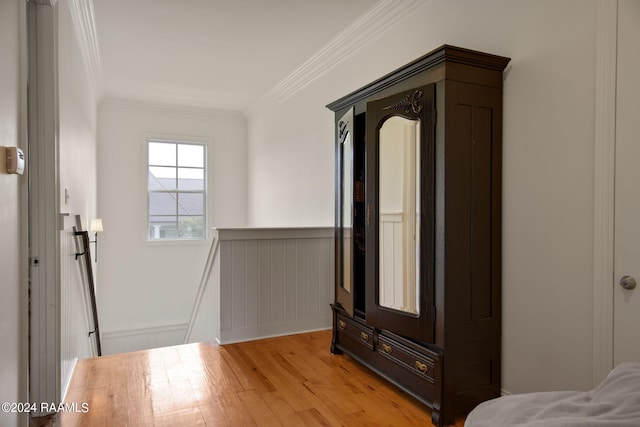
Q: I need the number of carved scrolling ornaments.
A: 2